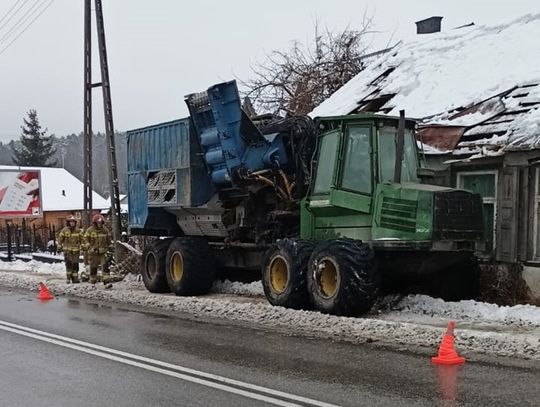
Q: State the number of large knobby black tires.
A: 4